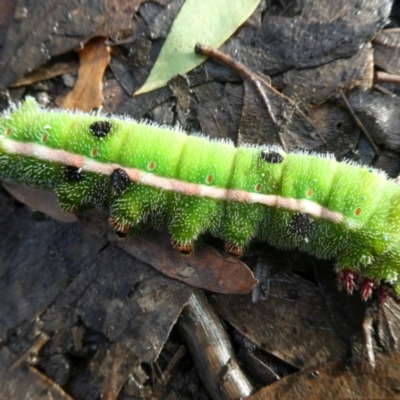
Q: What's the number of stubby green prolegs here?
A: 4